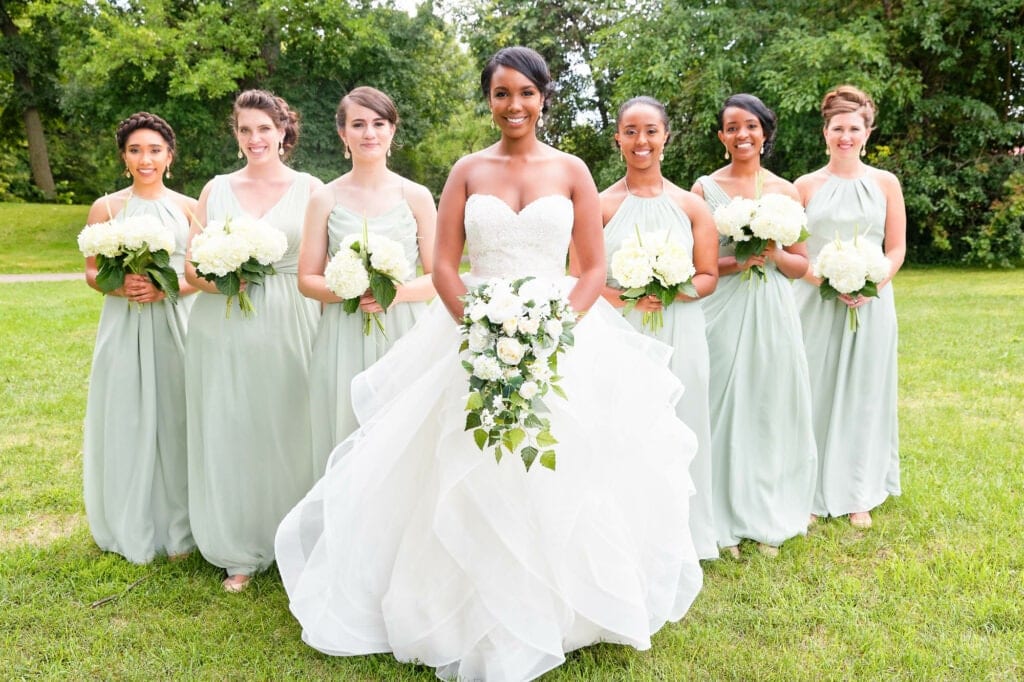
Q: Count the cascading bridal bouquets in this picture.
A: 1